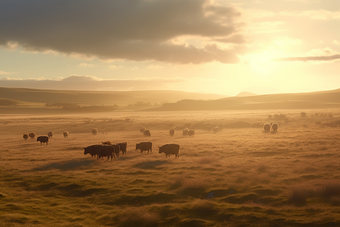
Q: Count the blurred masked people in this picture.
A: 0